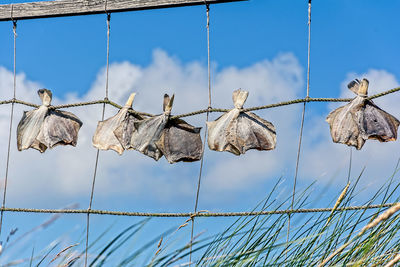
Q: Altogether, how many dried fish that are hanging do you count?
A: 5